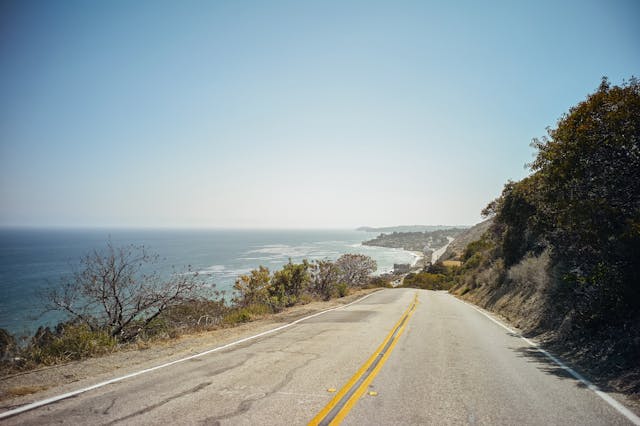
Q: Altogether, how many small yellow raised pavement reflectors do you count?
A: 2